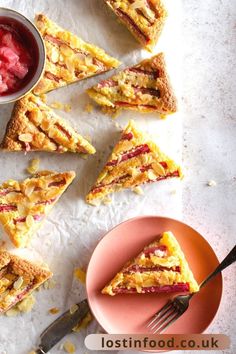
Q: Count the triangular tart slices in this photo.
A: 8